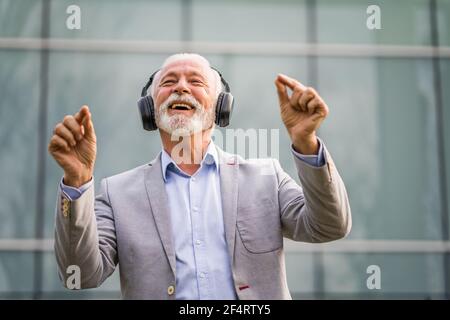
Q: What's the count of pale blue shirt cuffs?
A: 2